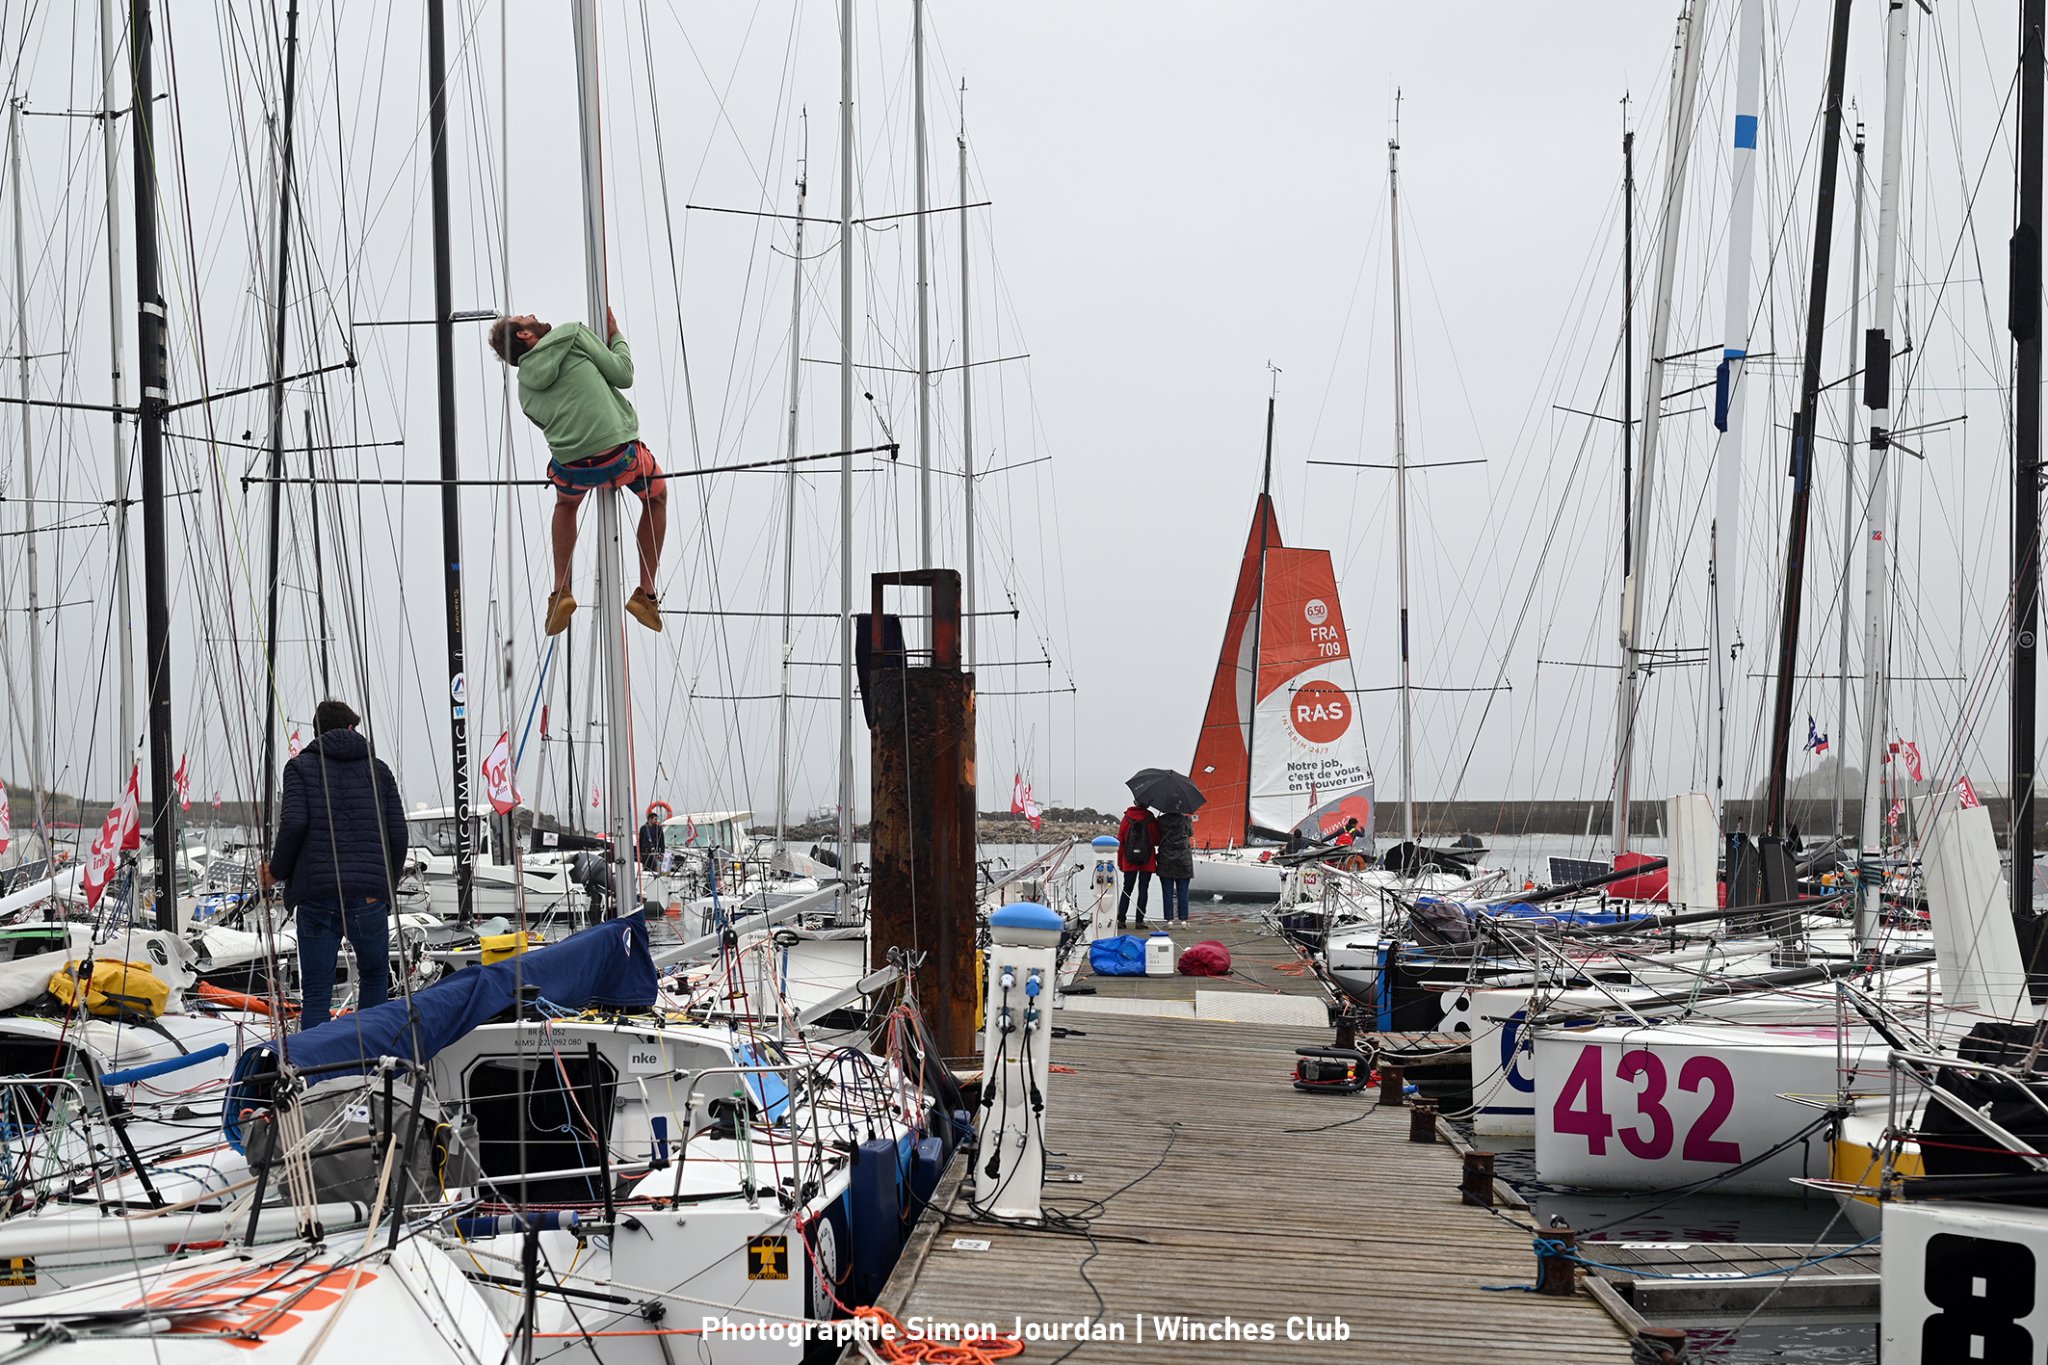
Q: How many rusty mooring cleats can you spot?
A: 7